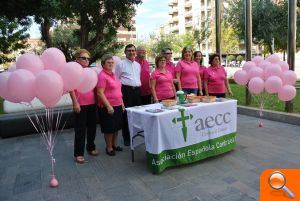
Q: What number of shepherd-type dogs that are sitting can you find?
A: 0